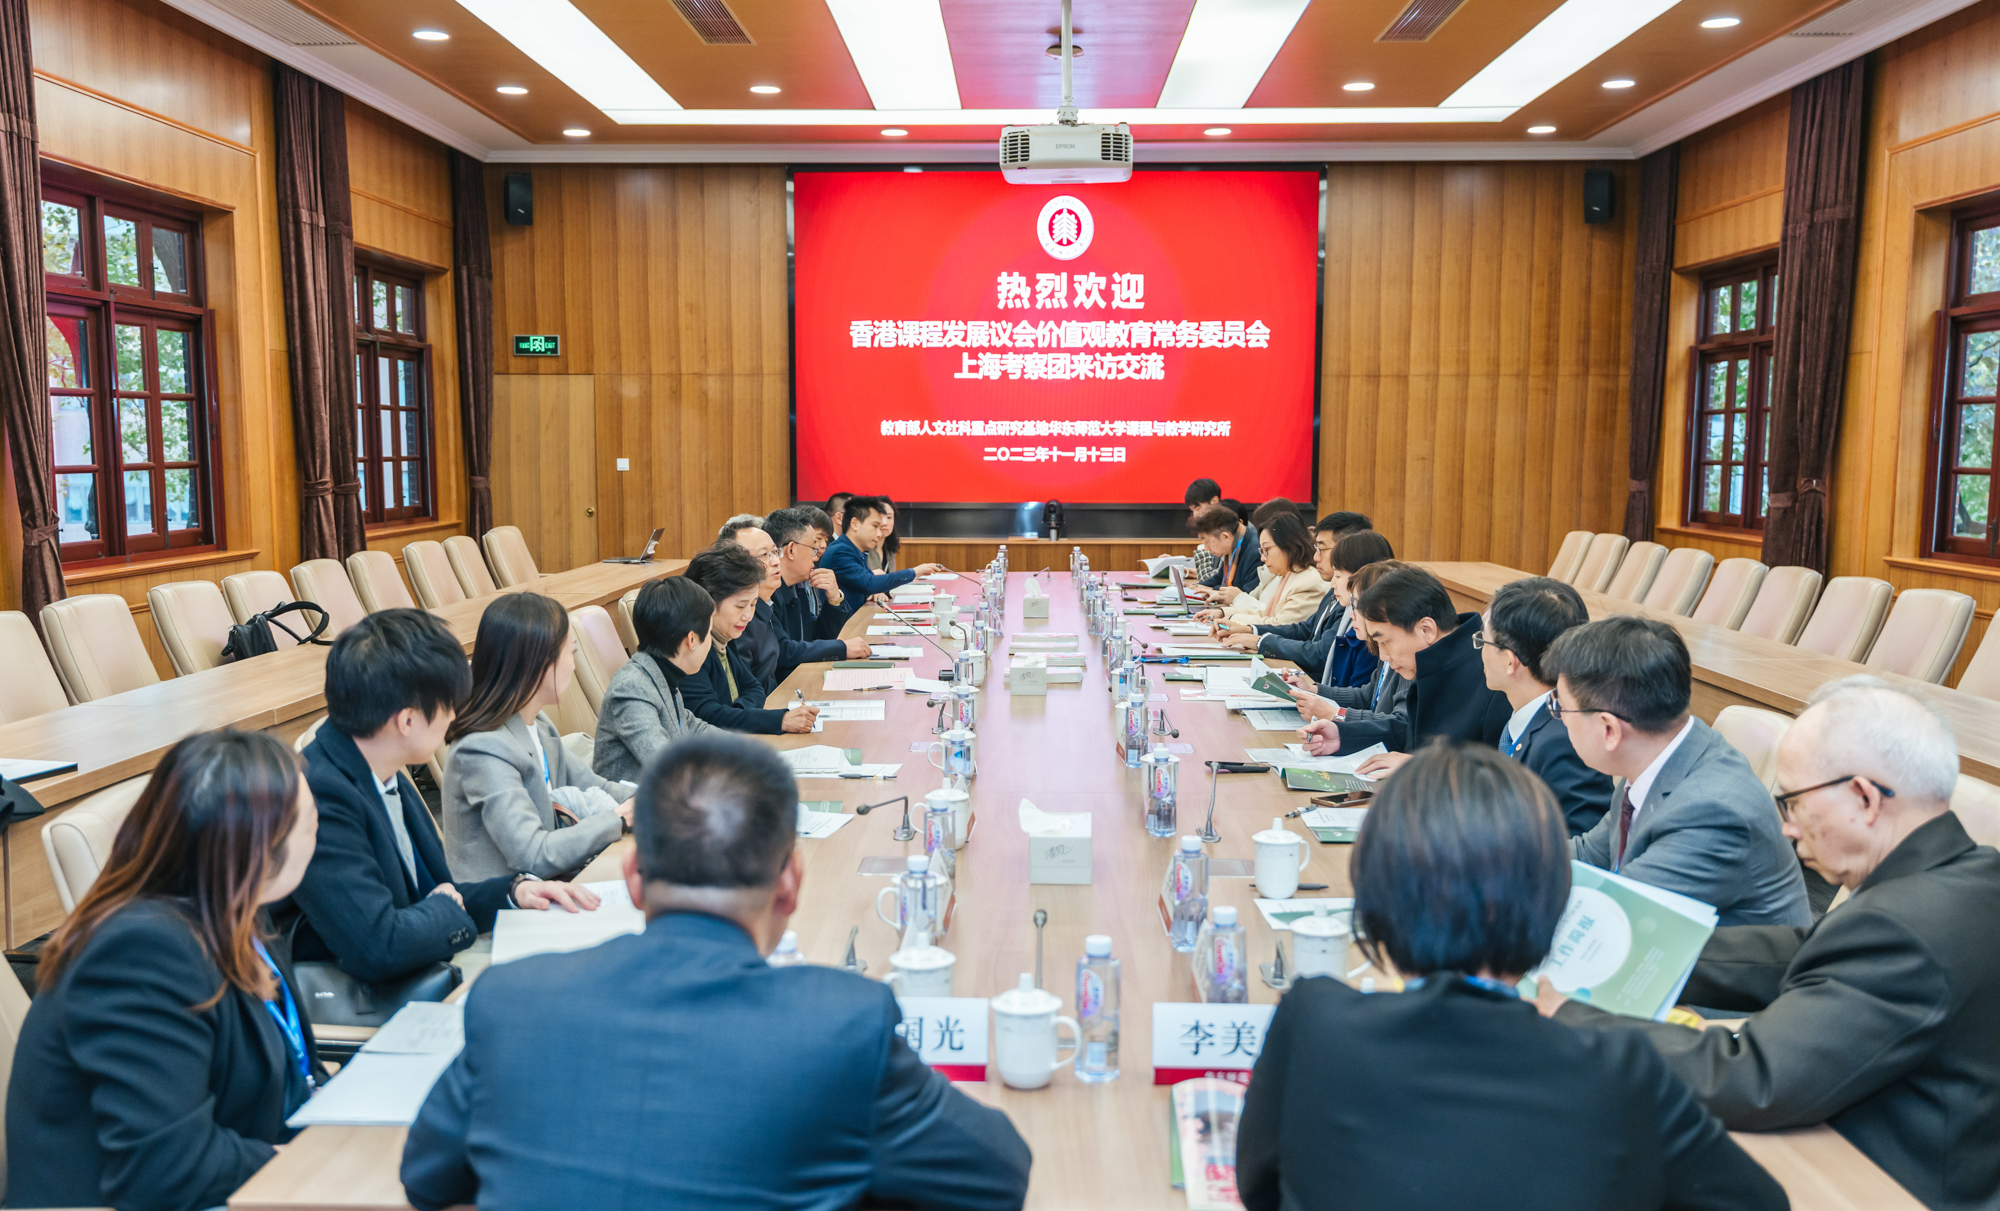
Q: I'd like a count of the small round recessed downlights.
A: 10